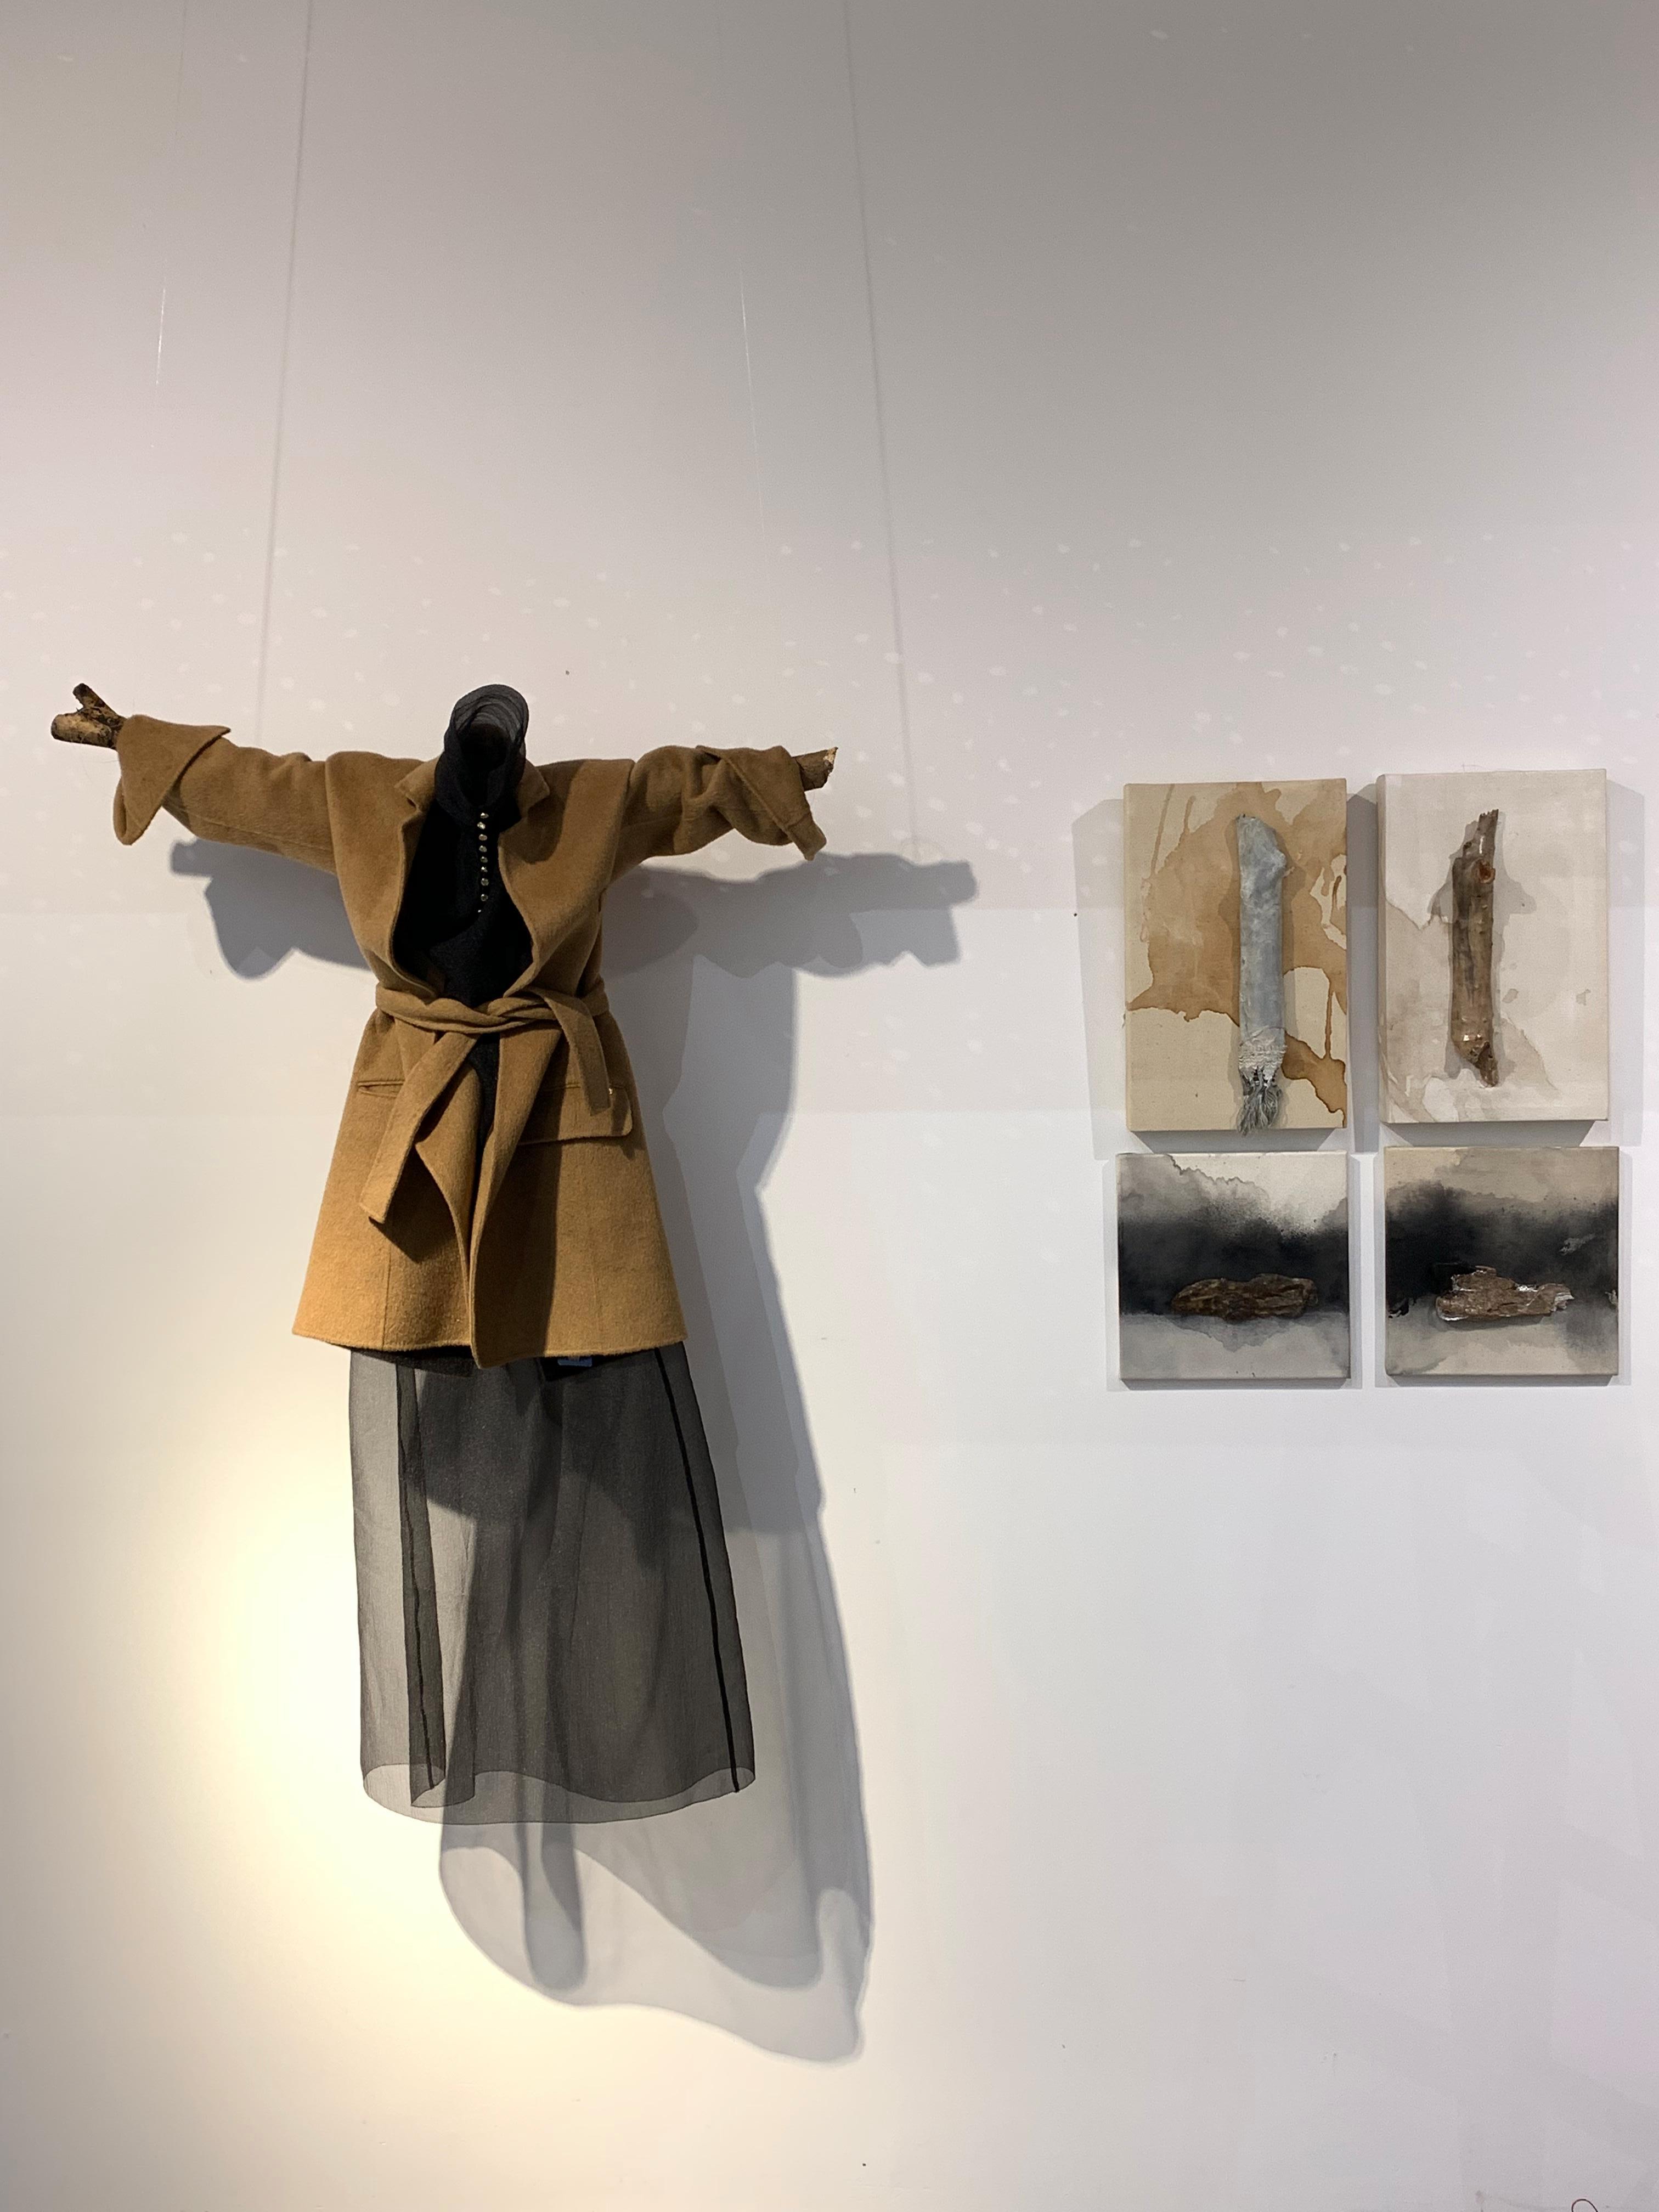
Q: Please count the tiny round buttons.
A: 9